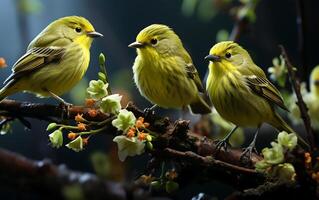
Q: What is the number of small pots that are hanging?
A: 0